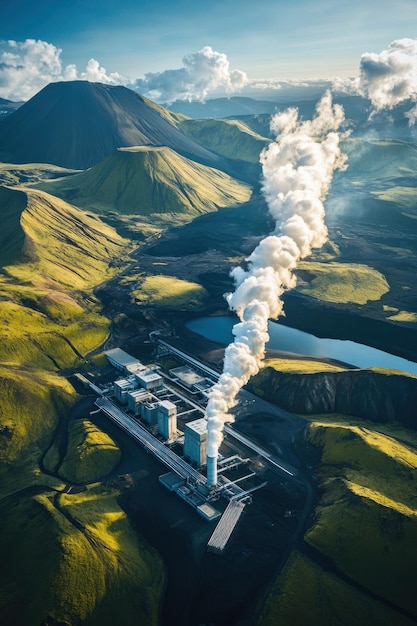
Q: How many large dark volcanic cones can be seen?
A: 1